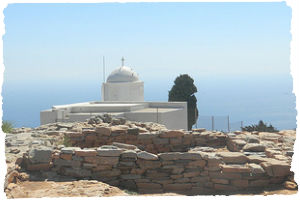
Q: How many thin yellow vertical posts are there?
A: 0